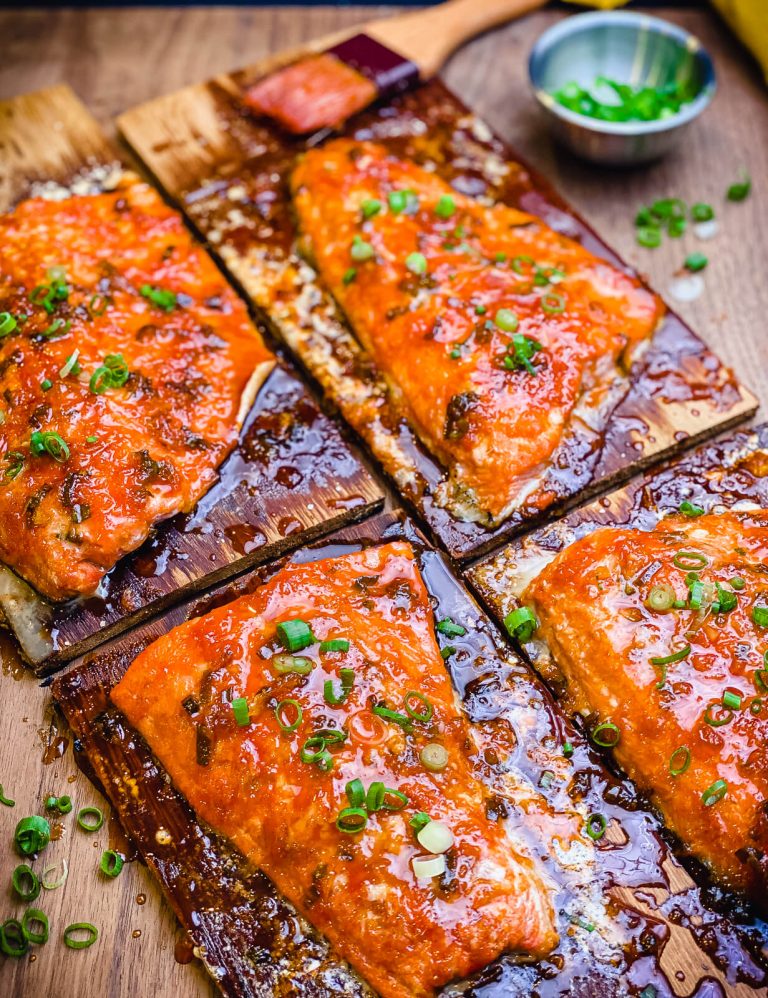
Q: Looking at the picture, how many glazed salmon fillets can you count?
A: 4